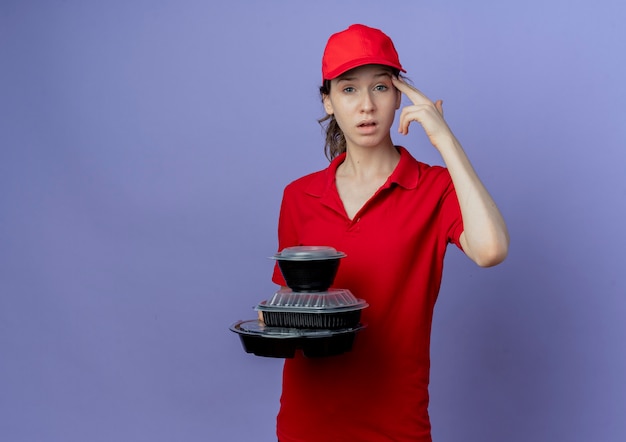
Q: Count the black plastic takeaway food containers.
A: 3